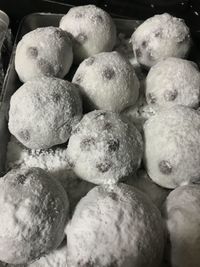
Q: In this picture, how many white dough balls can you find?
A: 11